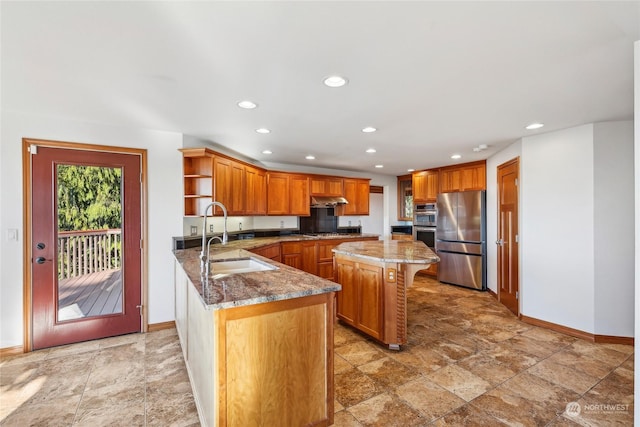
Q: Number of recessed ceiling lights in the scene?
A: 11